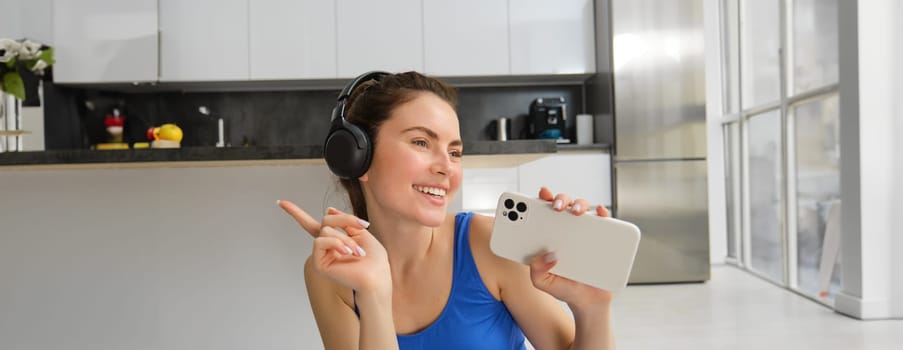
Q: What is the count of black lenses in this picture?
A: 3